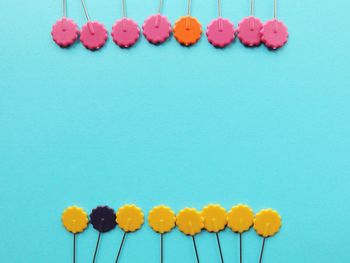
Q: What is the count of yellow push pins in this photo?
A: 7